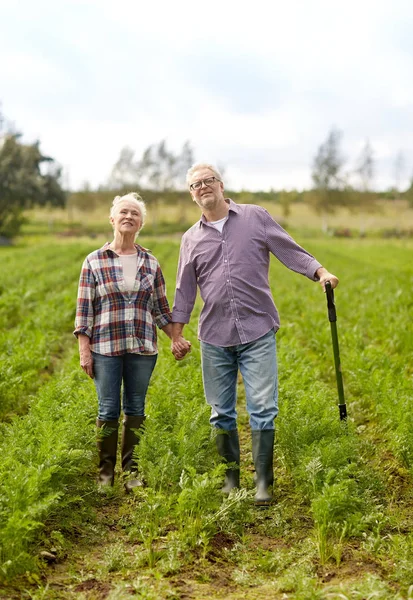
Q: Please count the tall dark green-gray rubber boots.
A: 2